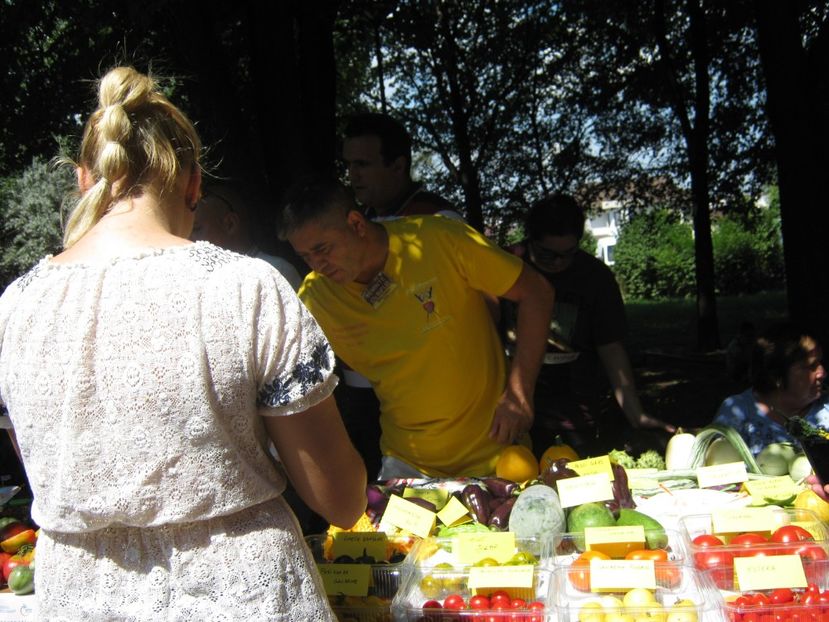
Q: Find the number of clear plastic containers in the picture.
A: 8